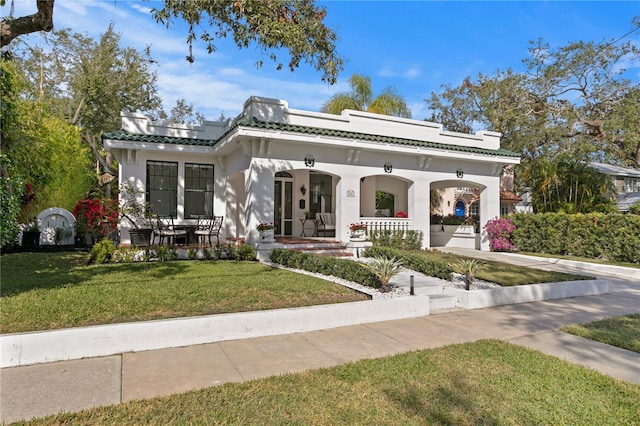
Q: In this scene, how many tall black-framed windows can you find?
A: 3